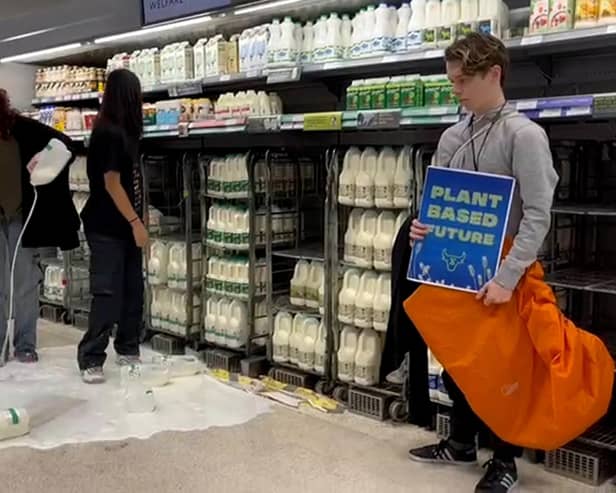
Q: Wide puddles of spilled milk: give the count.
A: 1